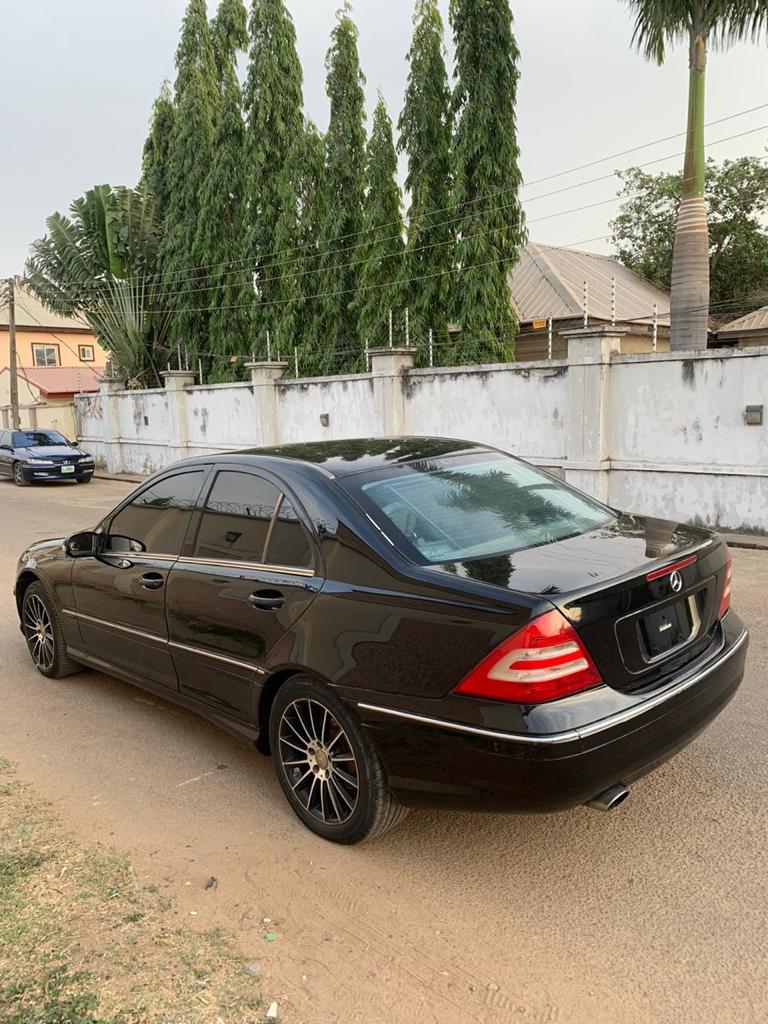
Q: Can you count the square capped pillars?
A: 5